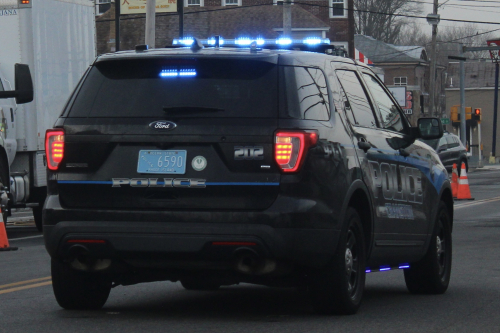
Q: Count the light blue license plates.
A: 1